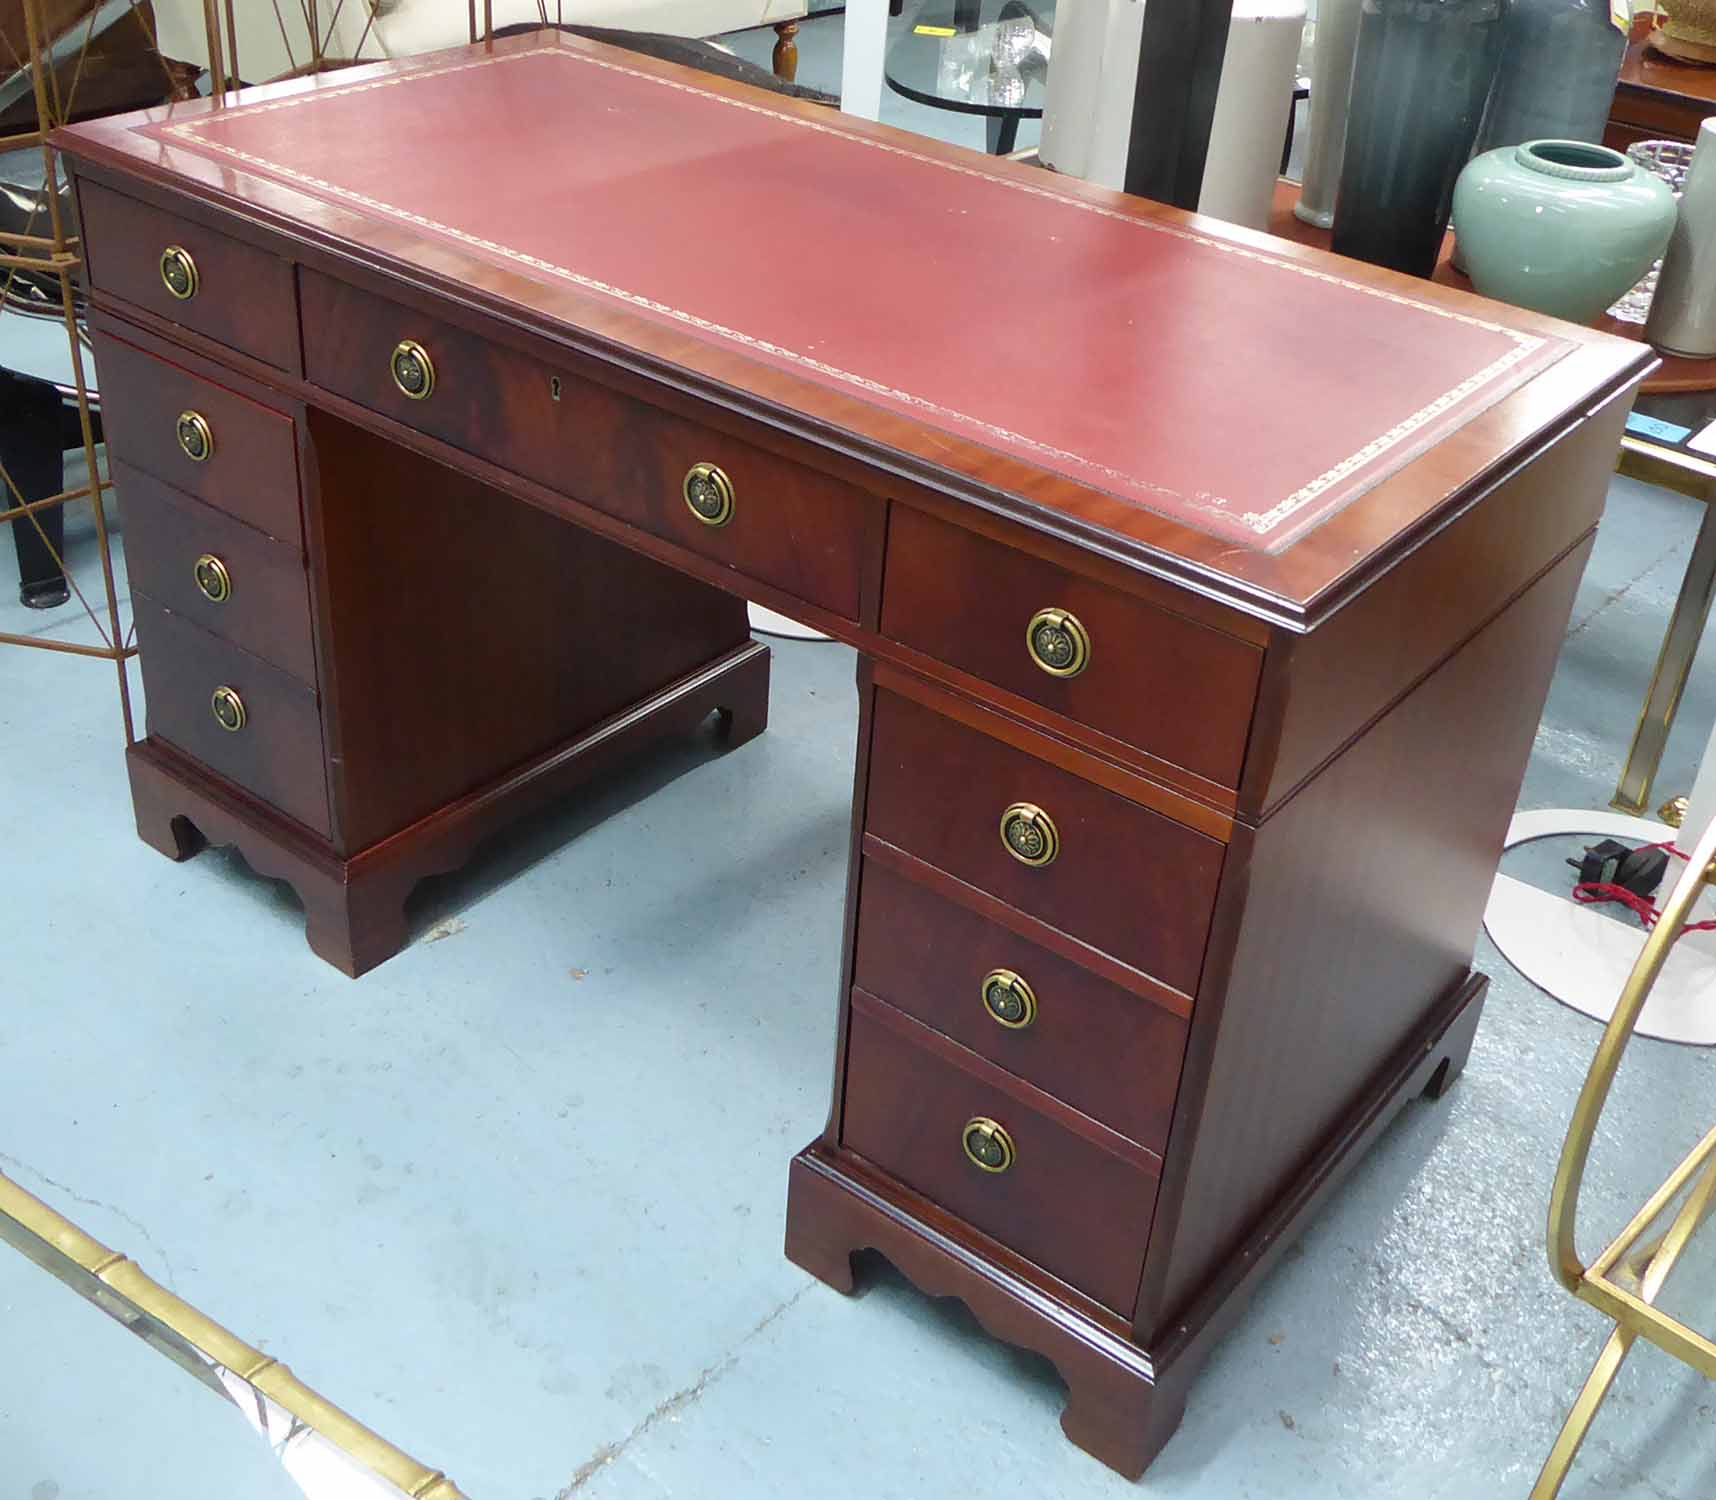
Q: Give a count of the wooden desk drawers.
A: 9